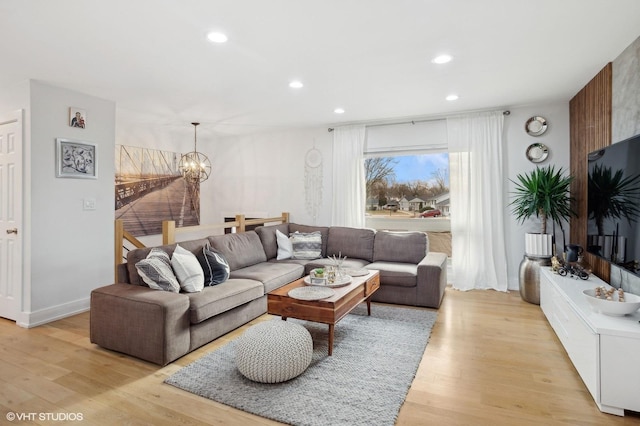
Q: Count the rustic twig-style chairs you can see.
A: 0